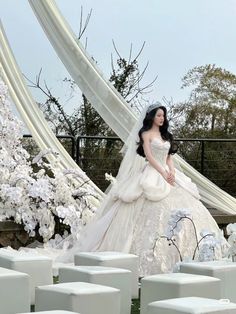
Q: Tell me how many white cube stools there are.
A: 9